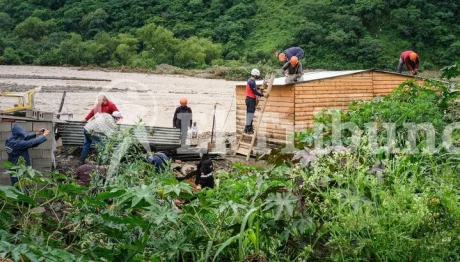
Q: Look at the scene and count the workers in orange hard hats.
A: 4